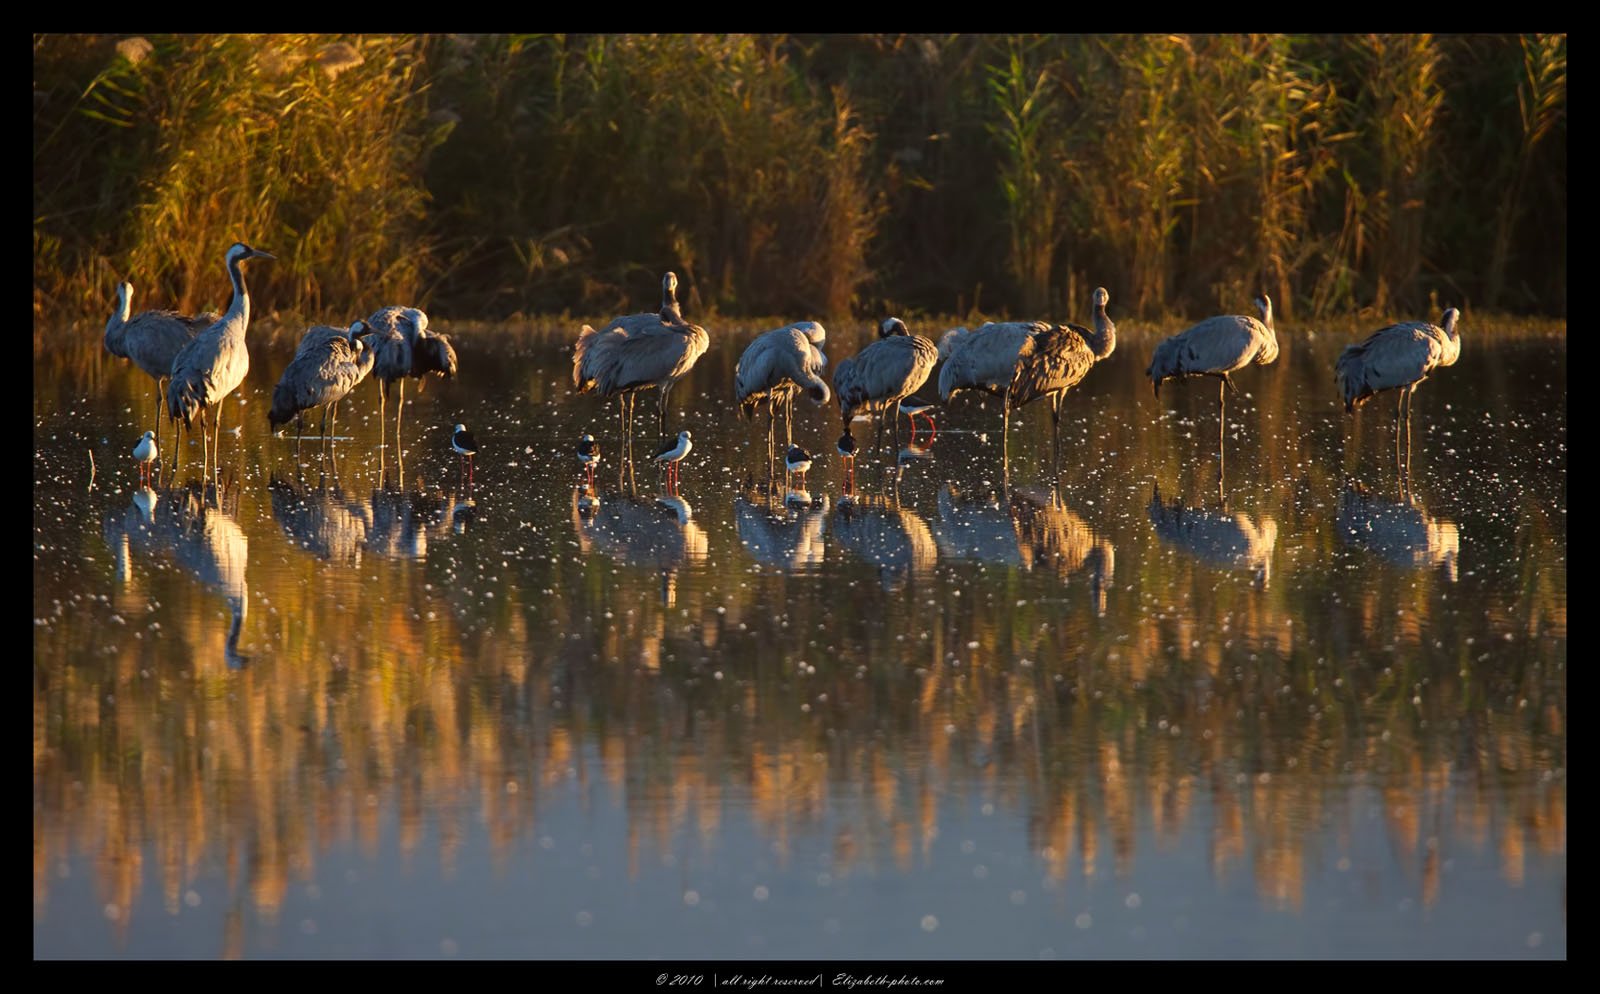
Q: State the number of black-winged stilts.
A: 7